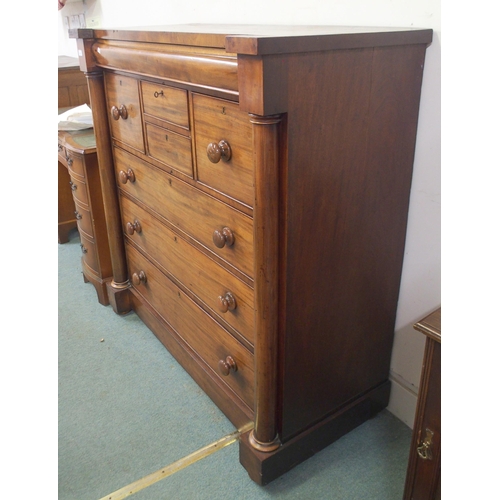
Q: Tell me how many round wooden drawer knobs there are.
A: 8